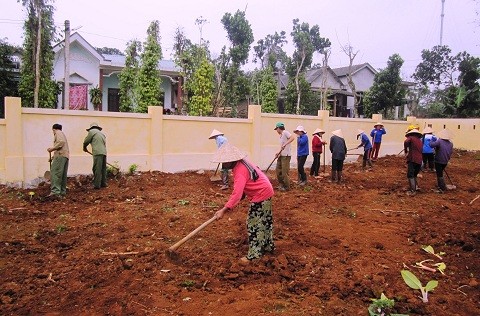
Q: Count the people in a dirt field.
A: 14